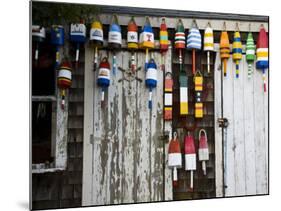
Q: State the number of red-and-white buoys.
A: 3